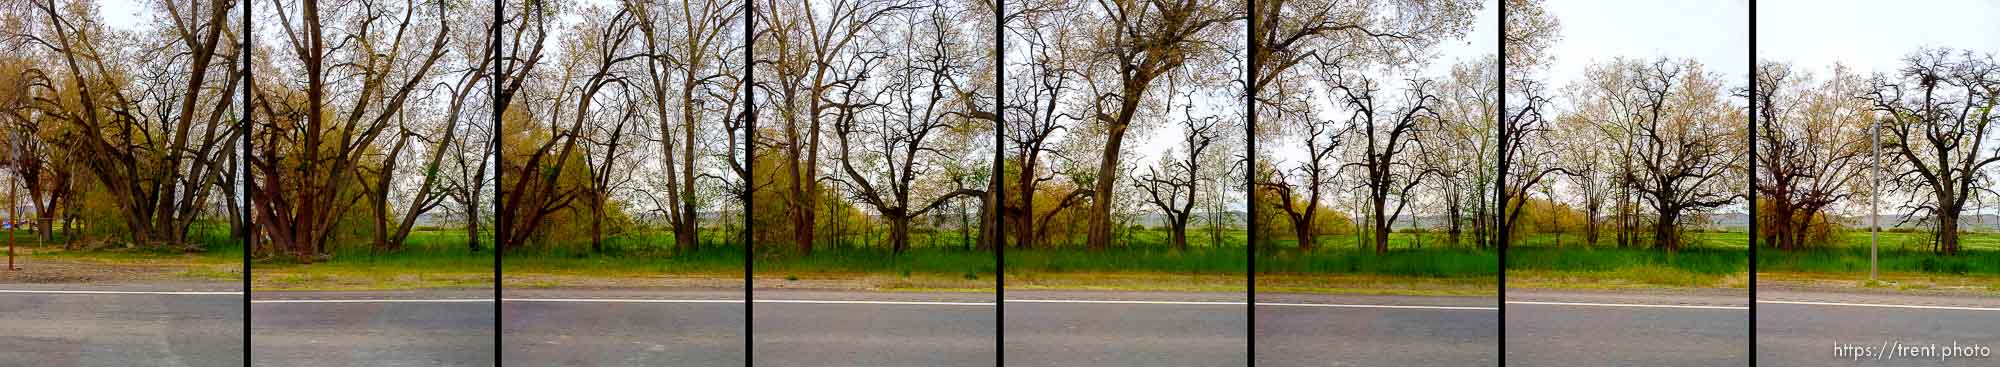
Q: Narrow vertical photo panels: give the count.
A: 8